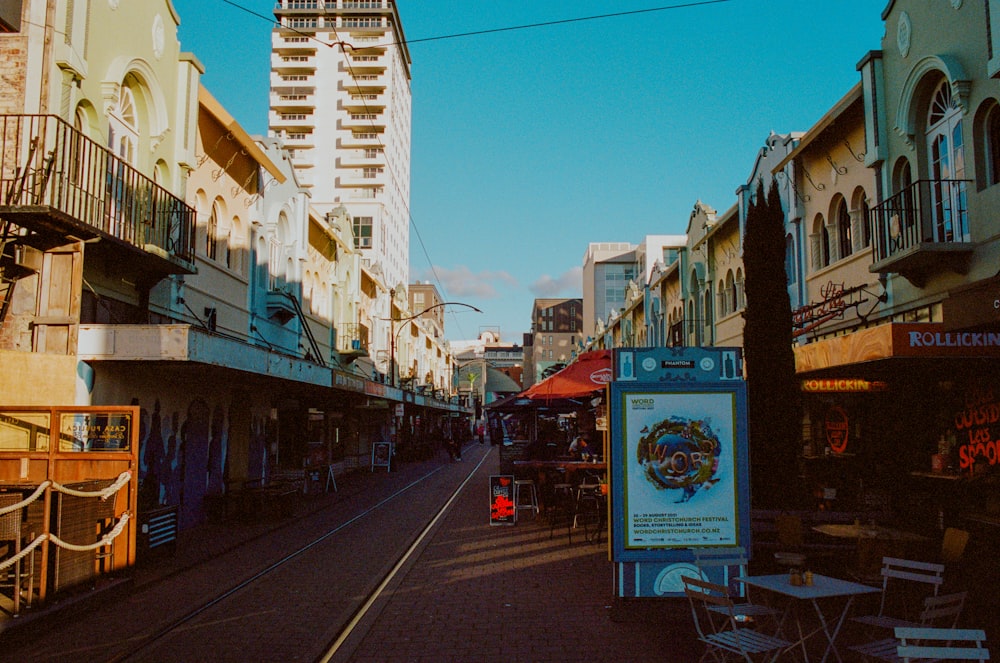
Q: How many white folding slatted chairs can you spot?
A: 5